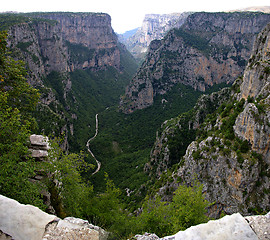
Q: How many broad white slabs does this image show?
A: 2